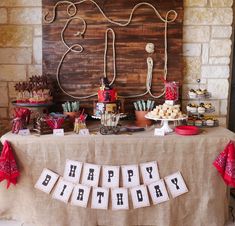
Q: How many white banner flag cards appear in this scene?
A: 13